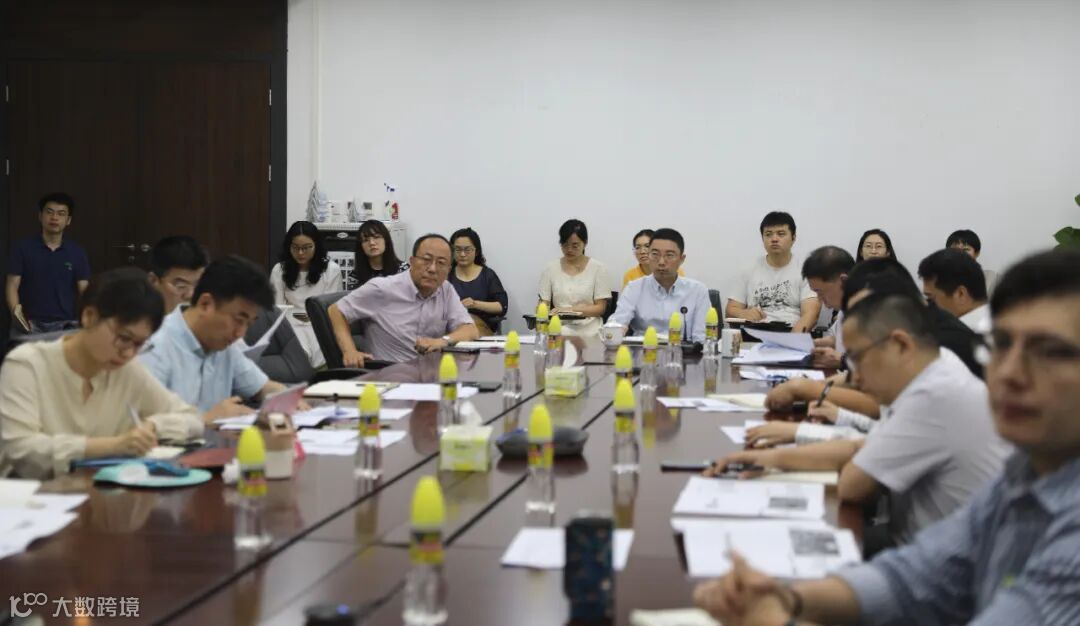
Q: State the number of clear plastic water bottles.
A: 13